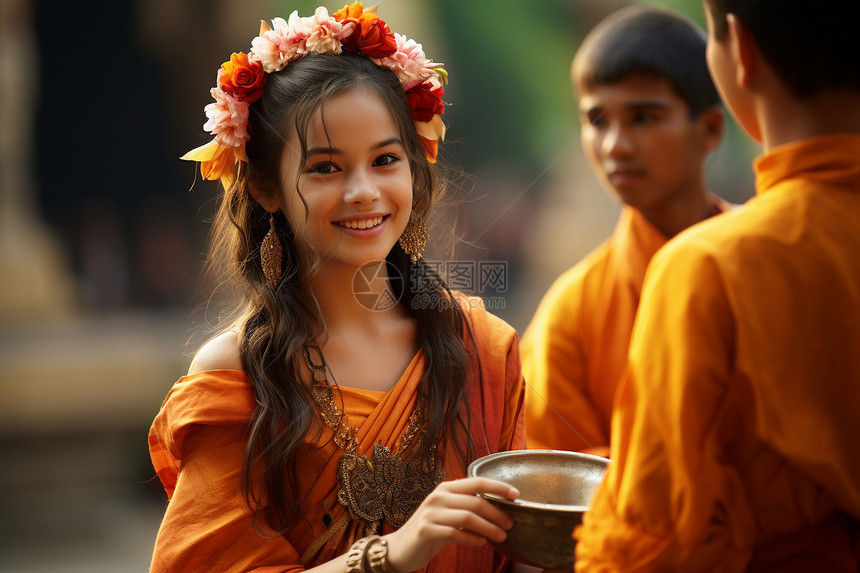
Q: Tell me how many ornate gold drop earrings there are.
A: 2